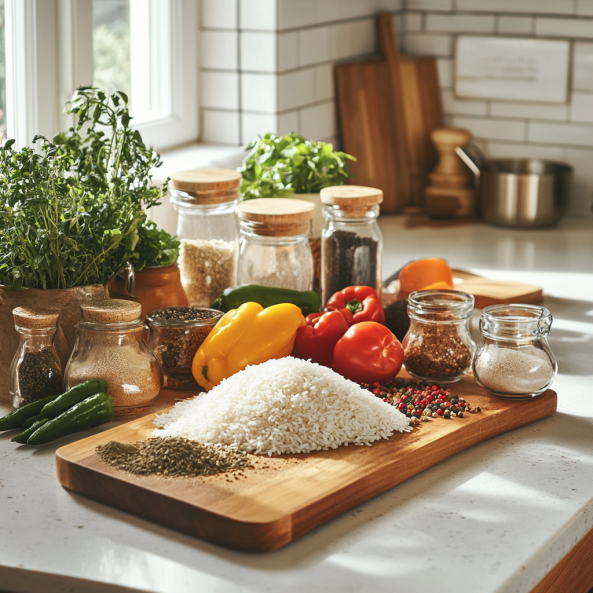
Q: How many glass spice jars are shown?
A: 8